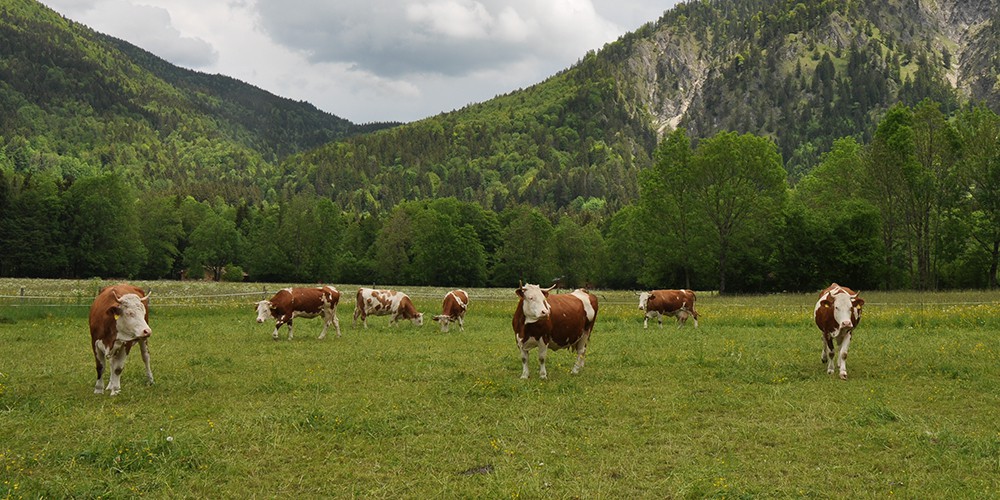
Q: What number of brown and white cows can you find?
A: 7